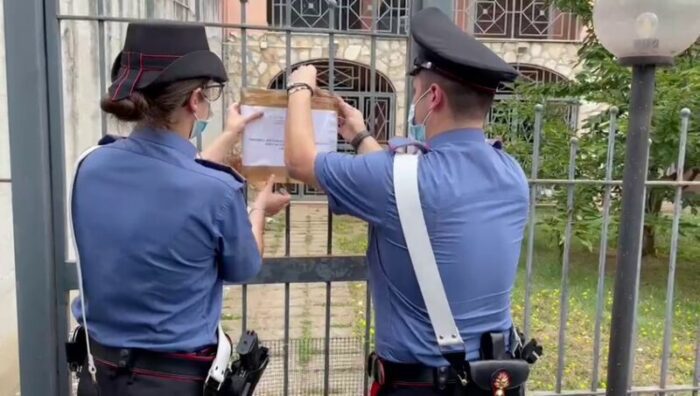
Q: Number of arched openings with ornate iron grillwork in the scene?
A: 2